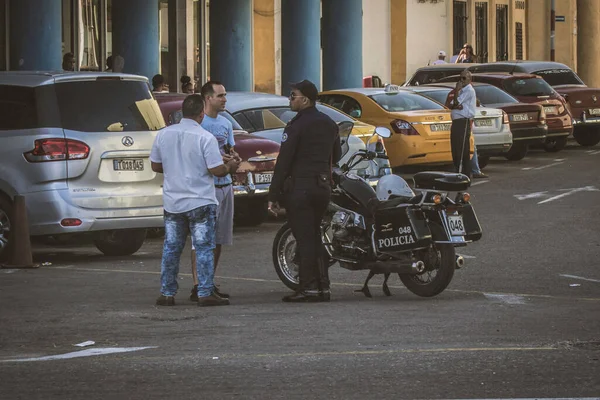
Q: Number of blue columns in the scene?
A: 5